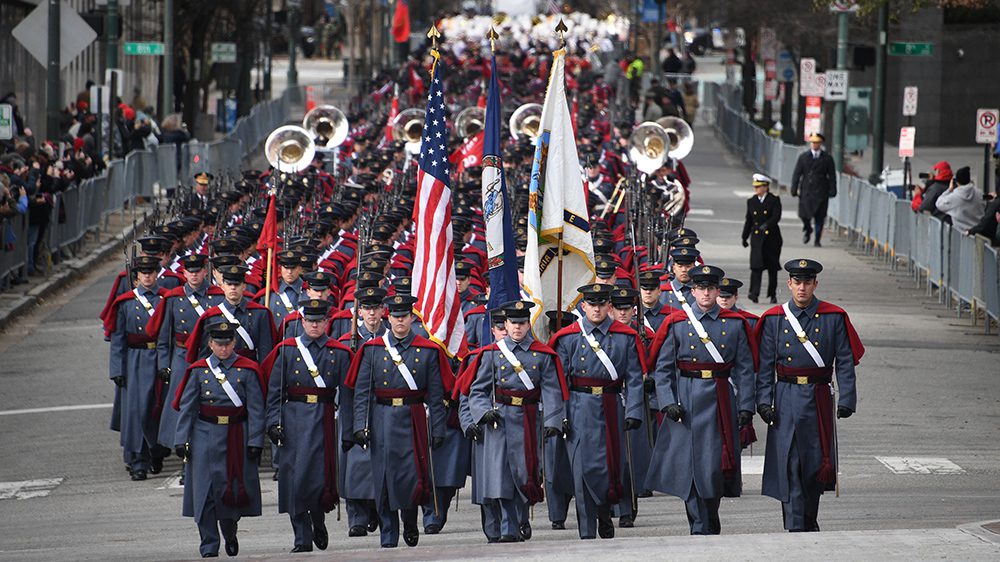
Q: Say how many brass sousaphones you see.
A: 7